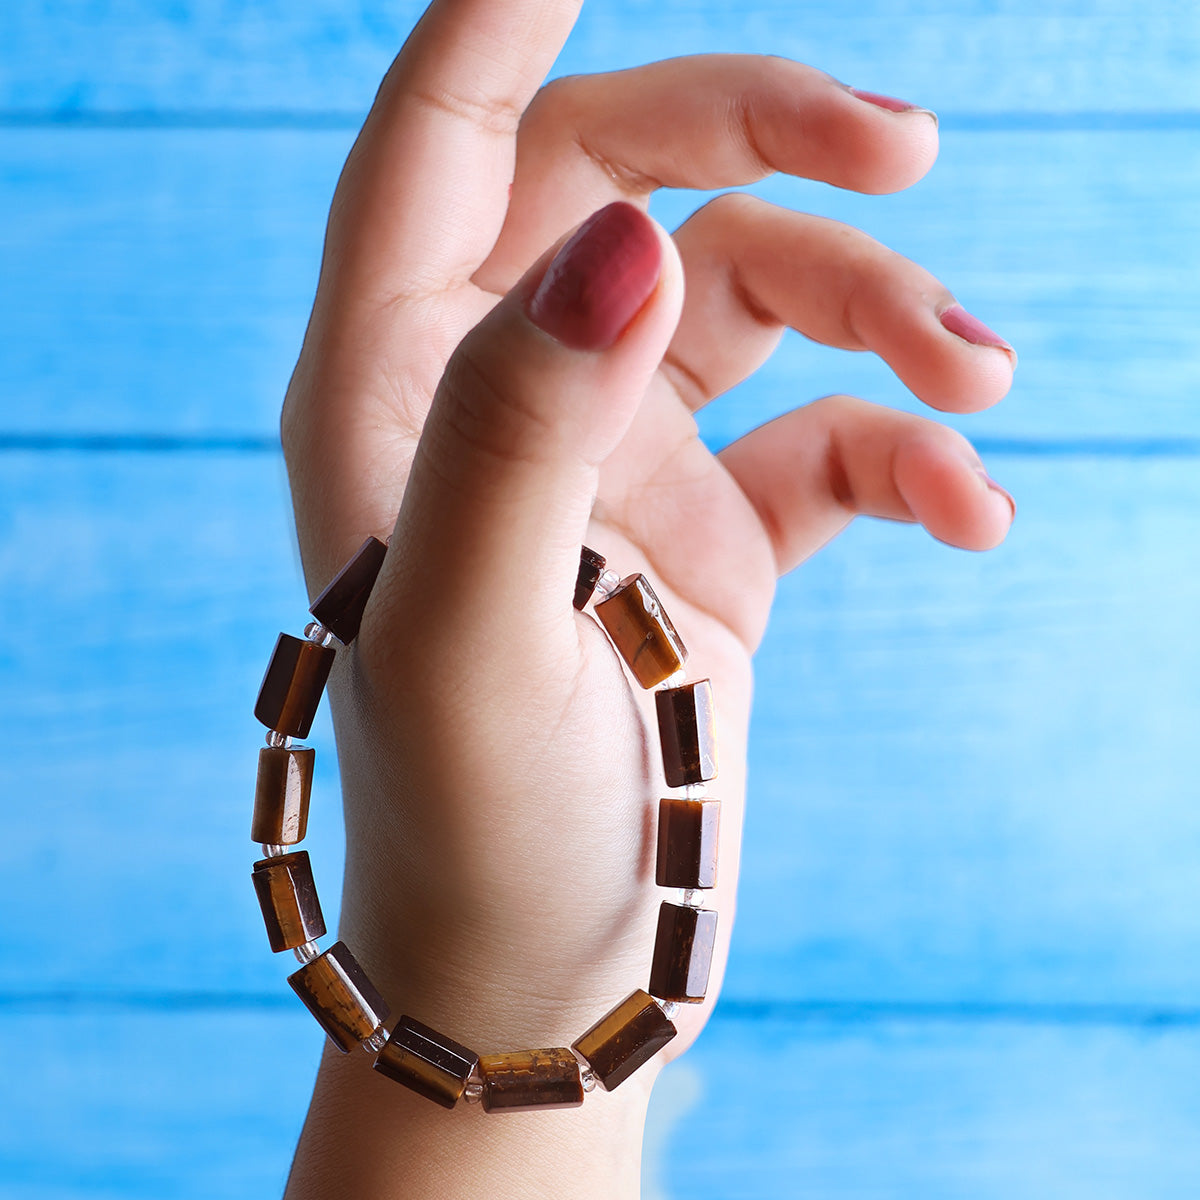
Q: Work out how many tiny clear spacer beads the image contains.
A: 12